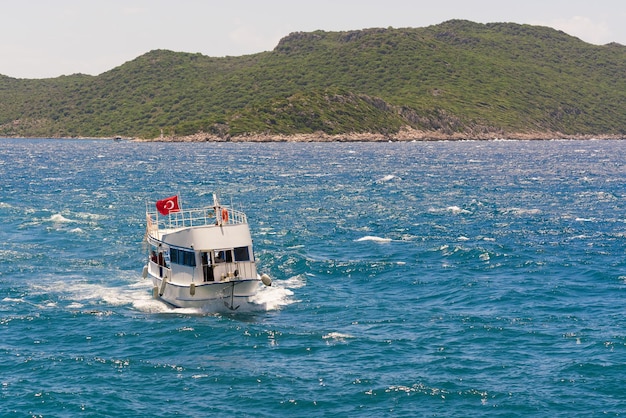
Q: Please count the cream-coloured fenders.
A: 5